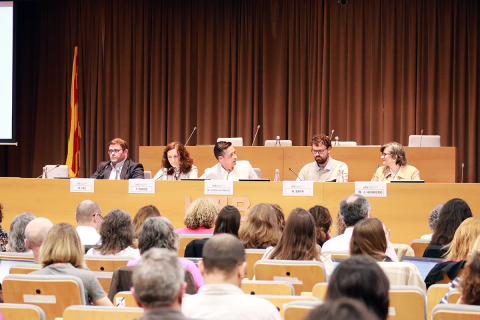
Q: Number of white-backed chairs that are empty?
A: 5